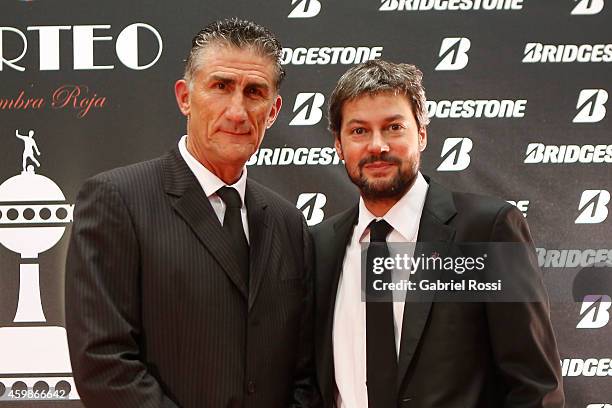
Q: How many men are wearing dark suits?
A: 2